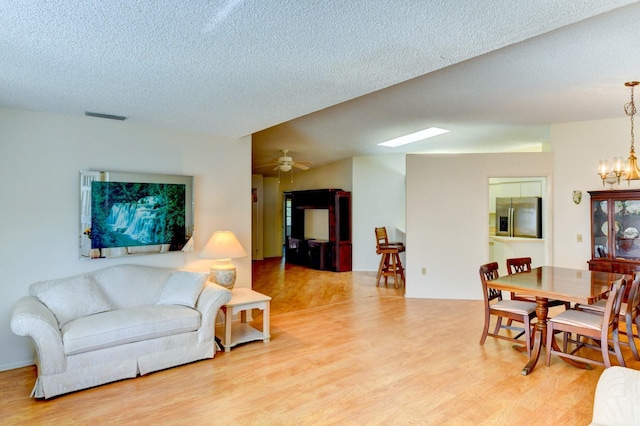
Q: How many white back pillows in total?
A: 2